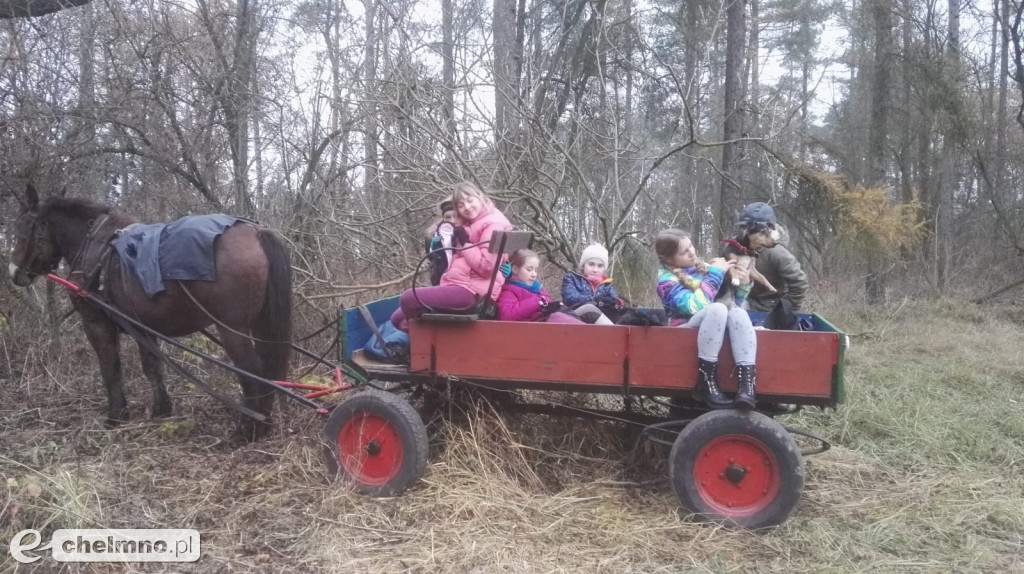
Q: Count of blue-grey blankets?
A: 1